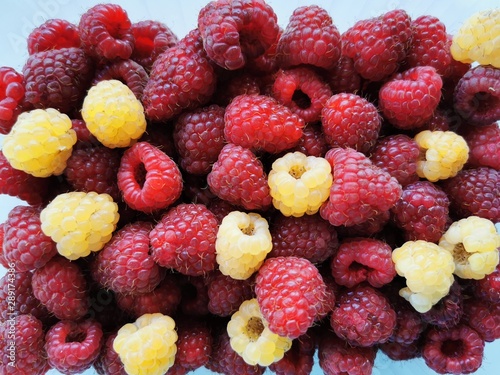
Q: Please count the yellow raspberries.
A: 11